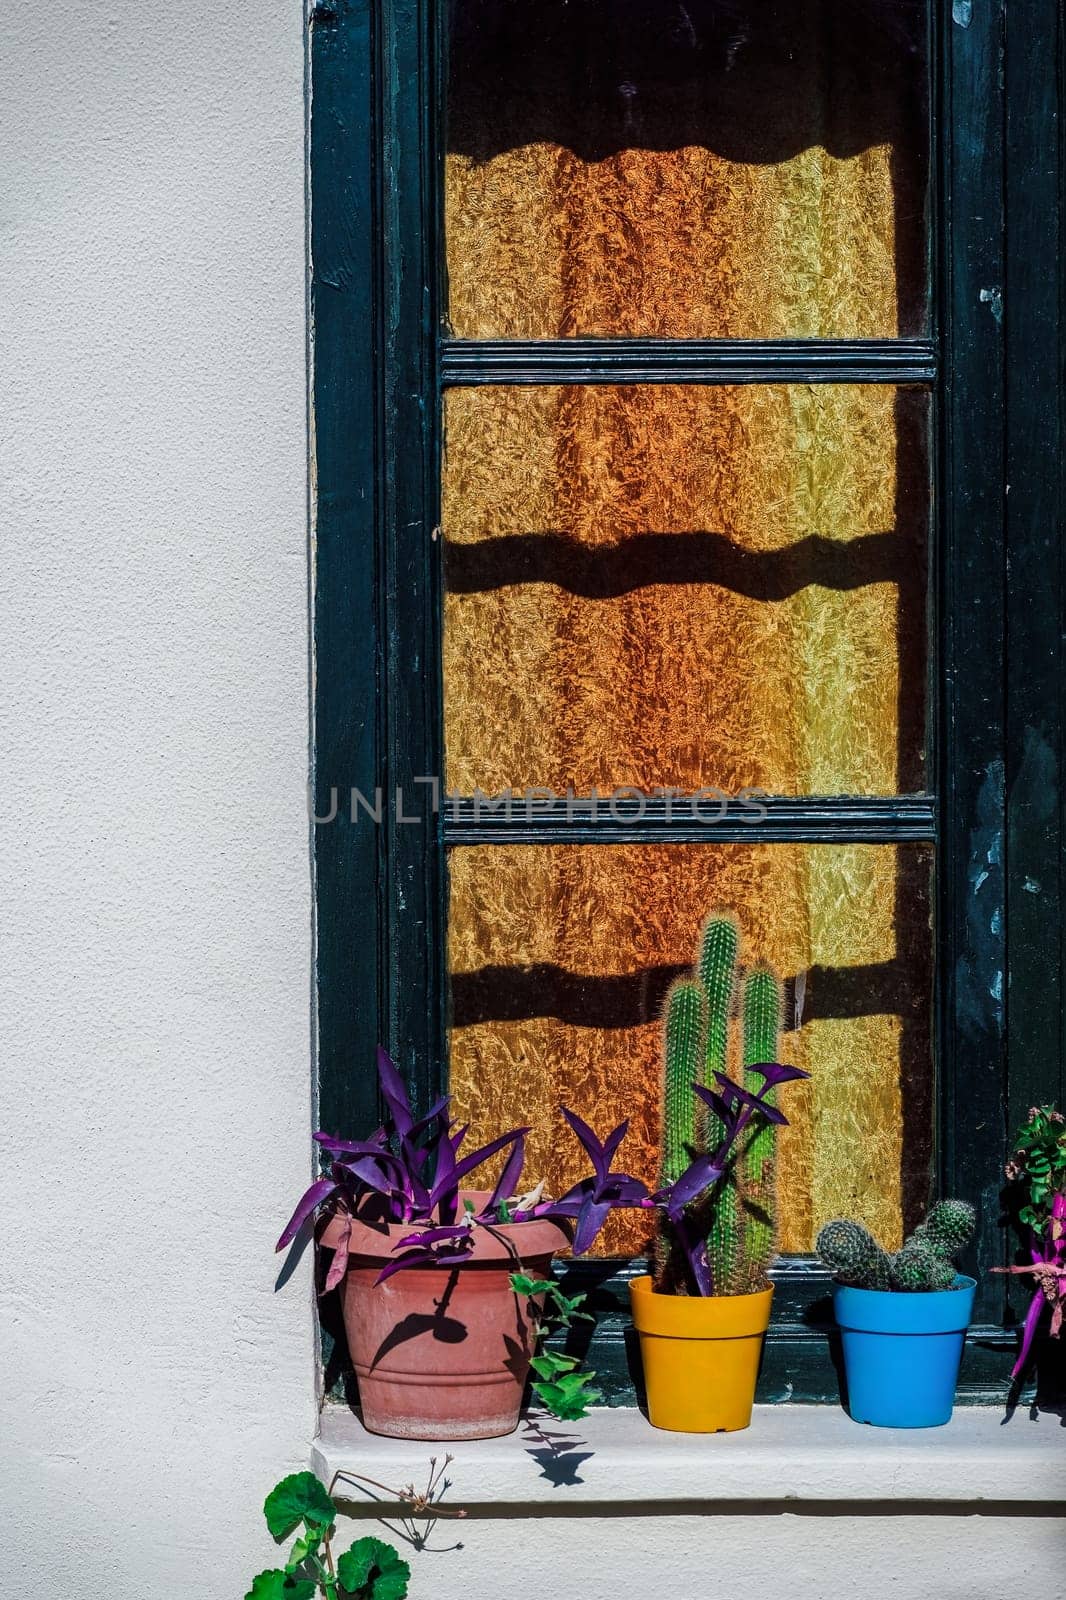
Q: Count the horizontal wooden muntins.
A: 2